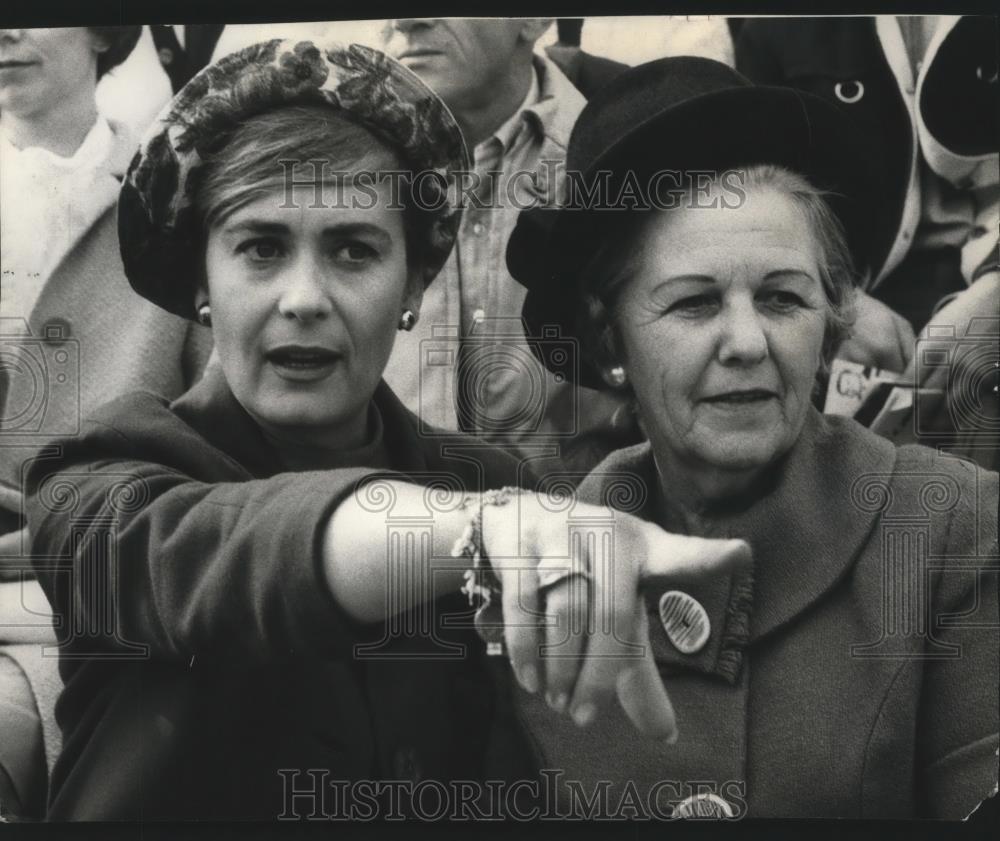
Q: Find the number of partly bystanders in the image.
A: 3